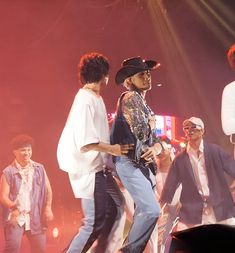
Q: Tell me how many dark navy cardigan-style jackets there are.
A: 1